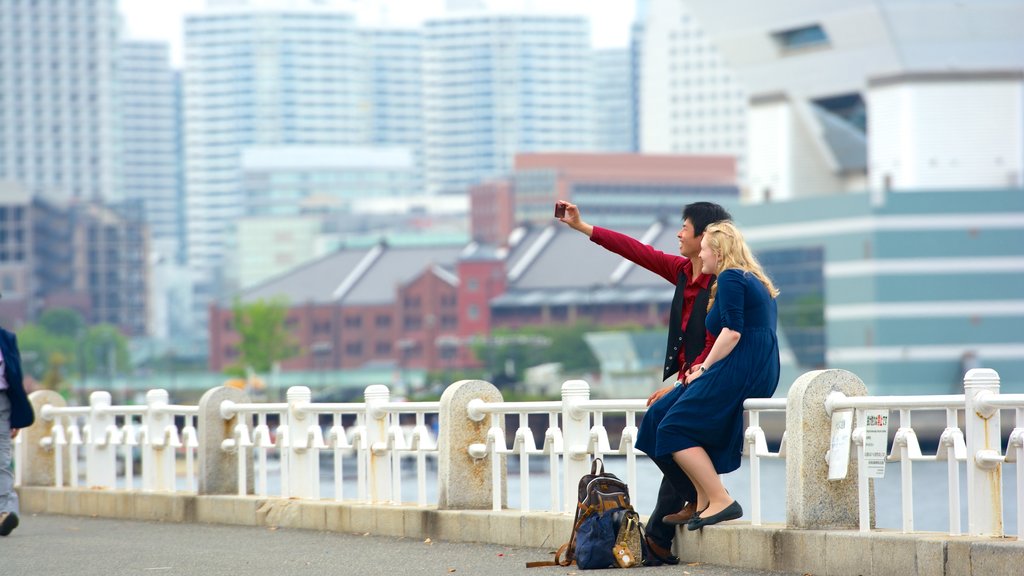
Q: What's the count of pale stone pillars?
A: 4